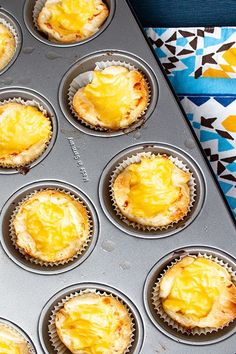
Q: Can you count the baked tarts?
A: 9